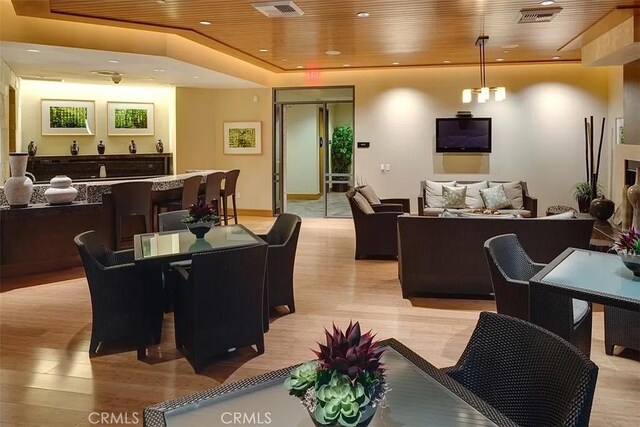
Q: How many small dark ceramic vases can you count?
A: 5